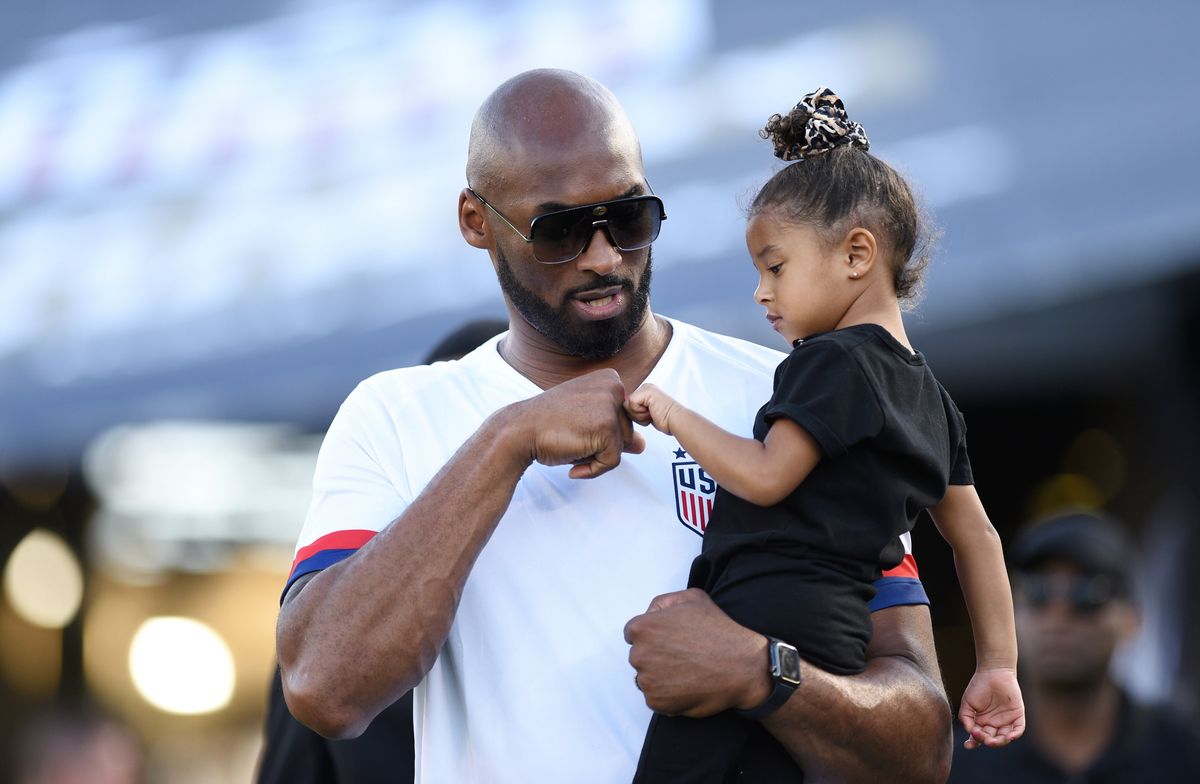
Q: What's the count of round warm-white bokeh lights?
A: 2